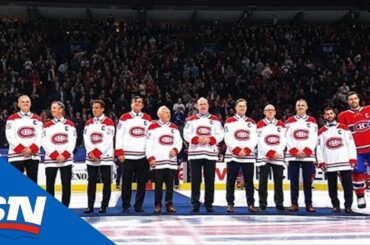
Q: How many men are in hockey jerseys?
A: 11